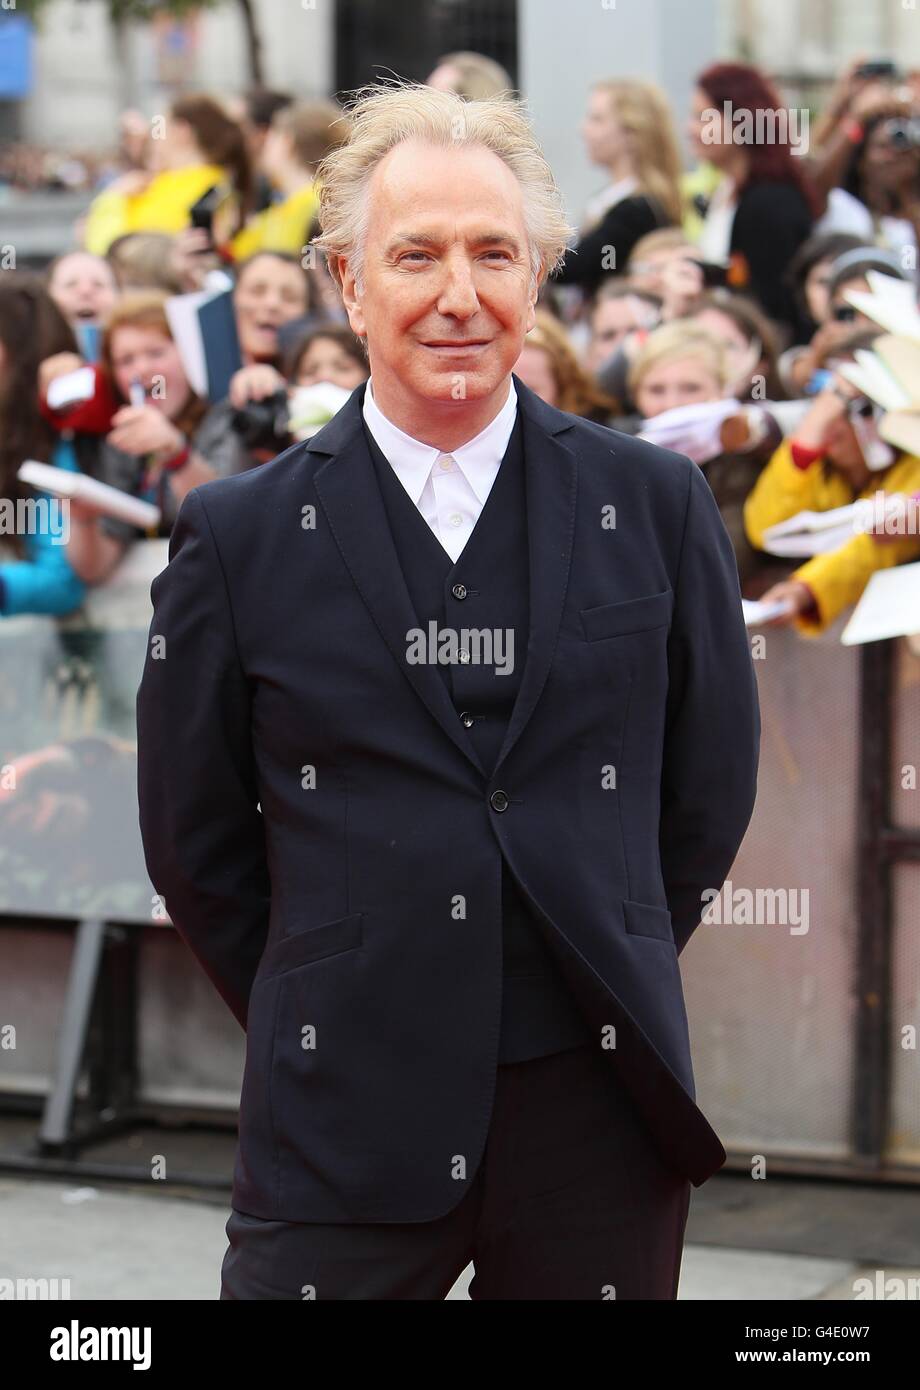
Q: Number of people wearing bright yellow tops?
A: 3